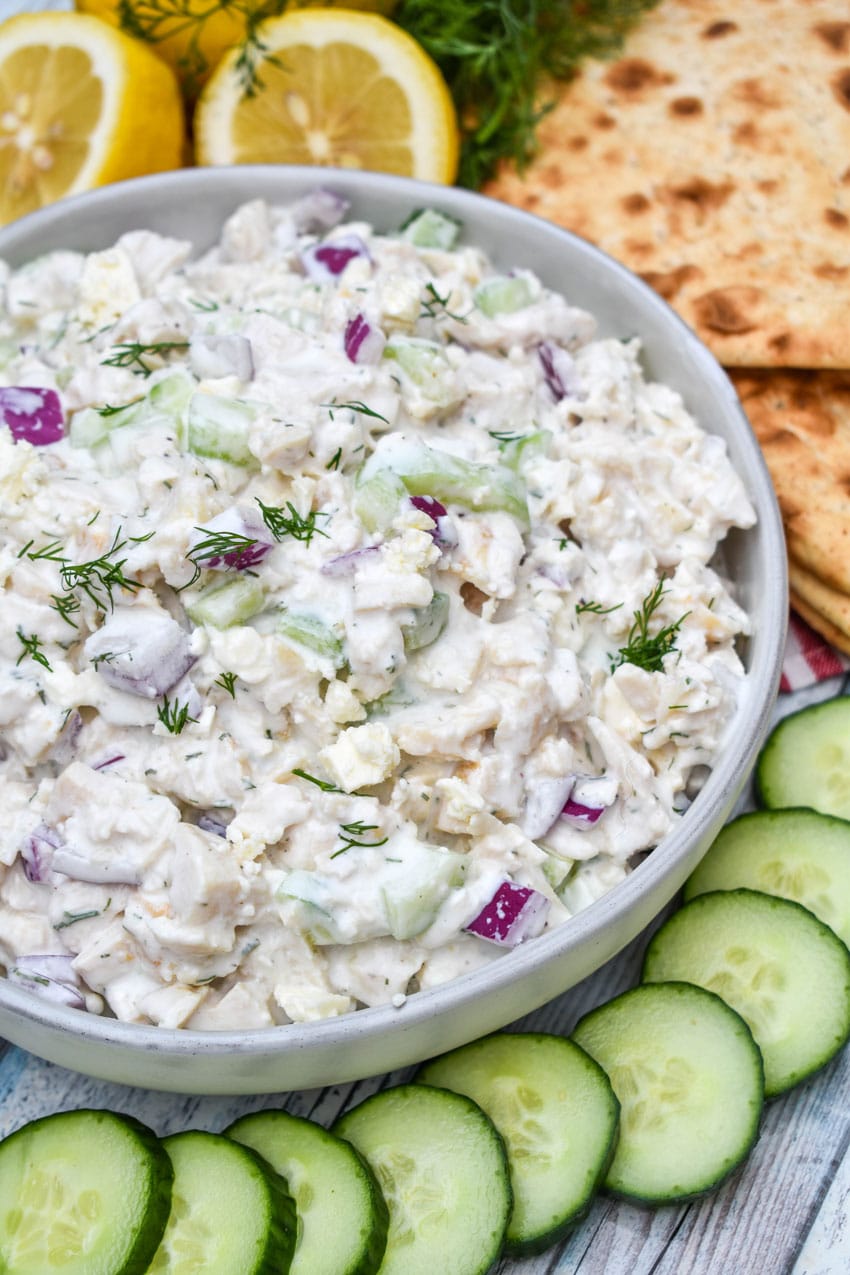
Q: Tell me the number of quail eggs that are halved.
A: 0